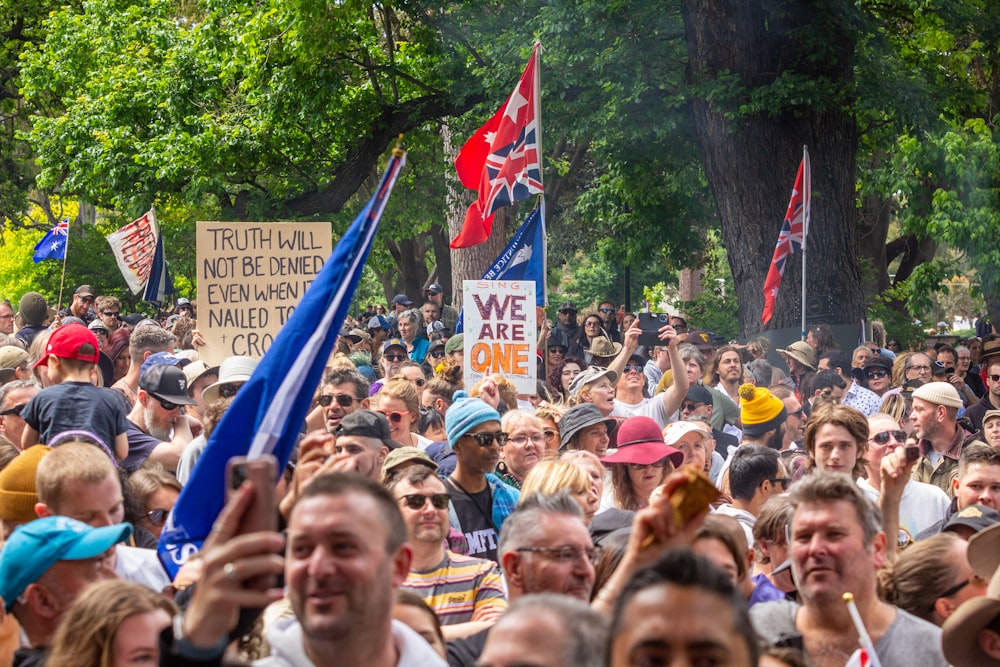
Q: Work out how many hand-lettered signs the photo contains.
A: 2